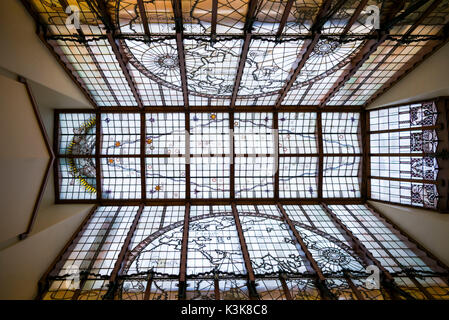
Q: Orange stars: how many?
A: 5